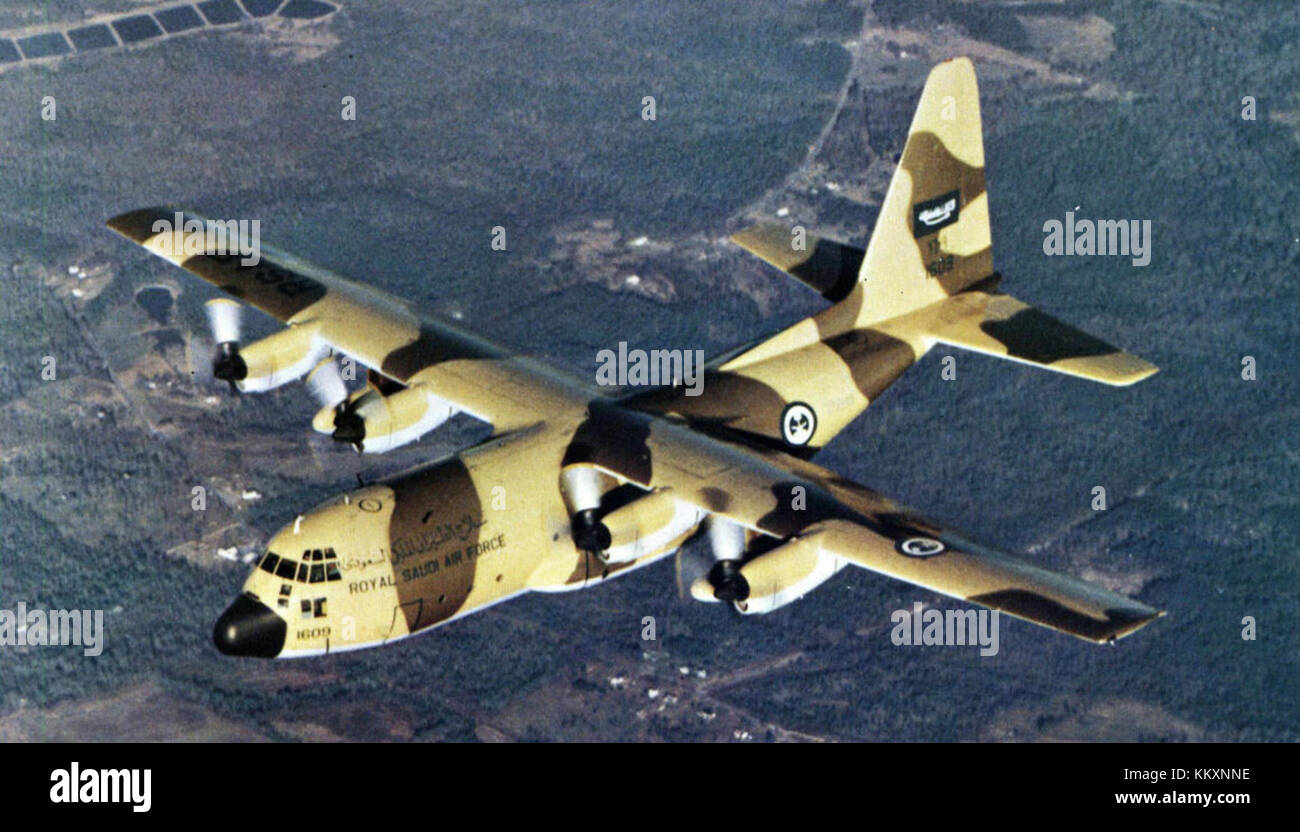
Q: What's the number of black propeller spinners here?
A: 4